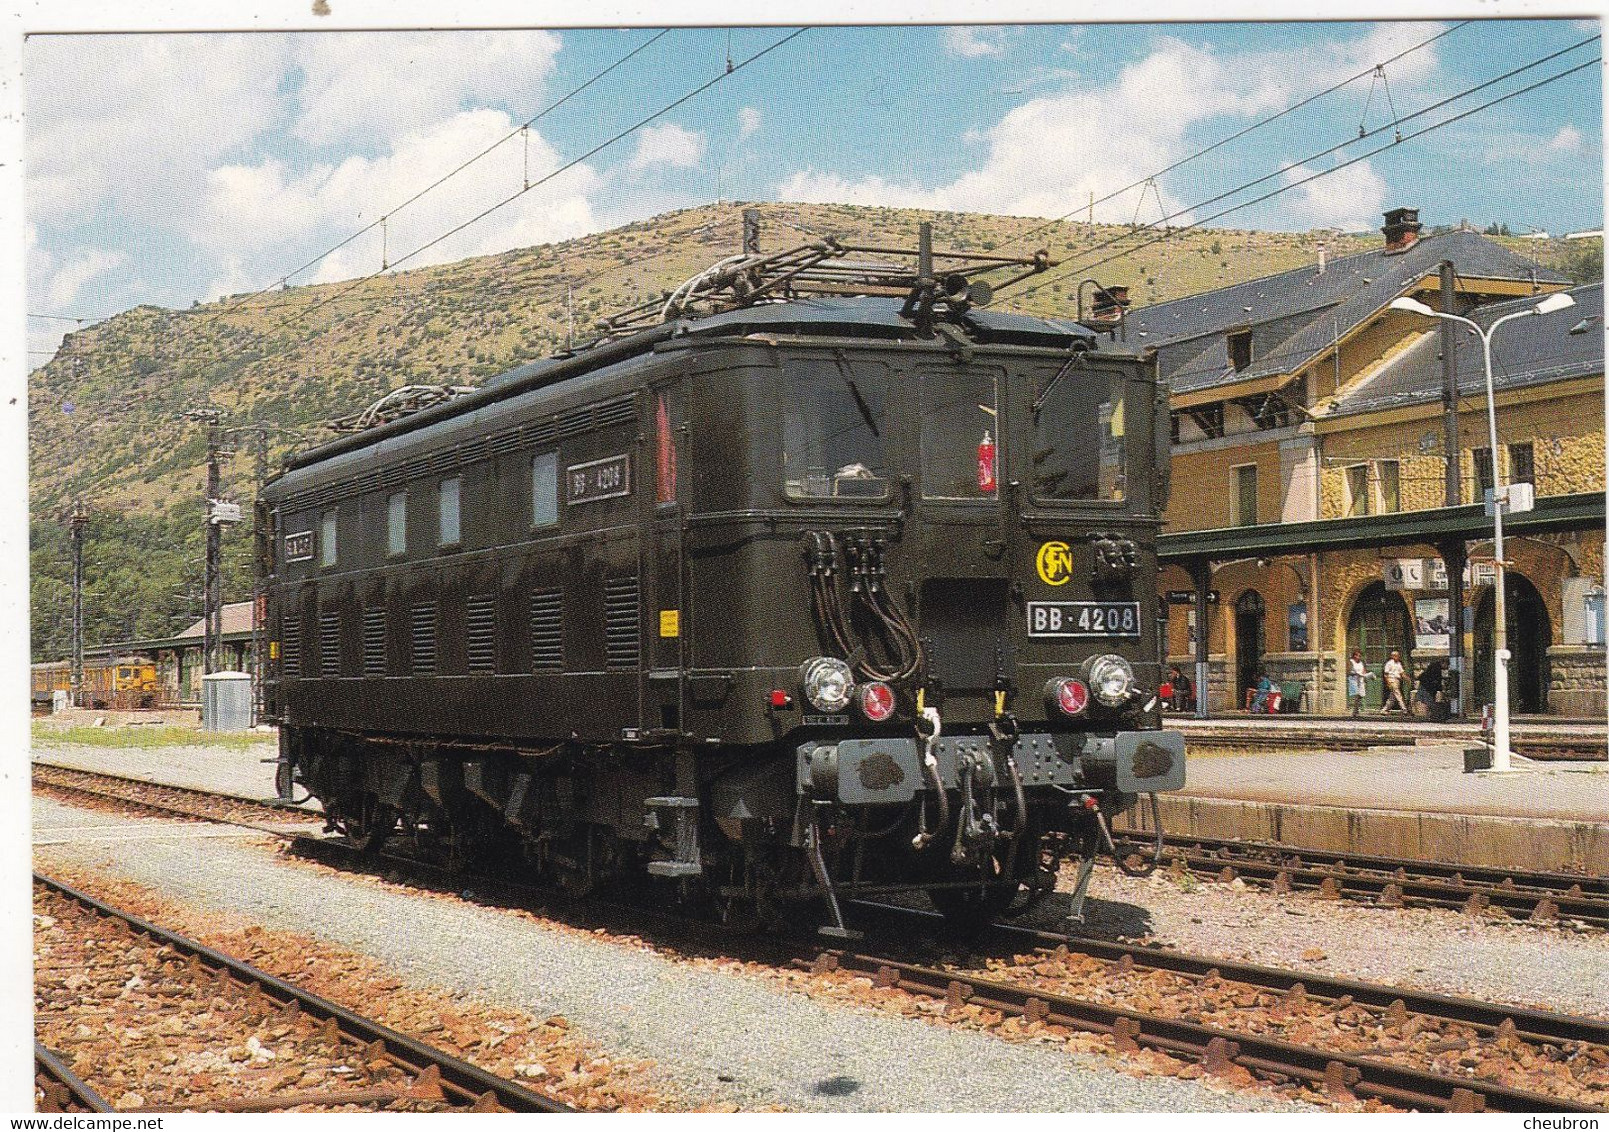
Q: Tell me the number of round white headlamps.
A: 2